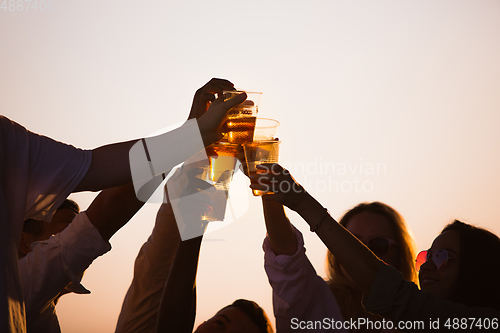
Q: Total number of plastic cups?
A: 5